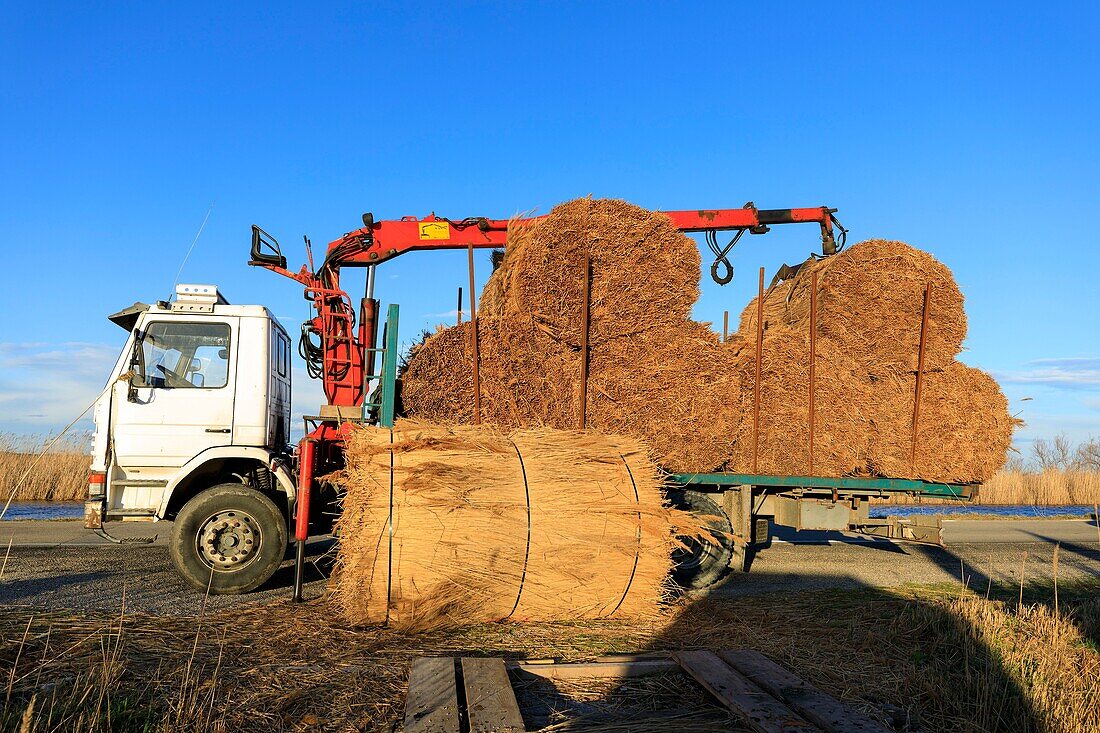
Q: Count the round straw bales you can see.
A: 7